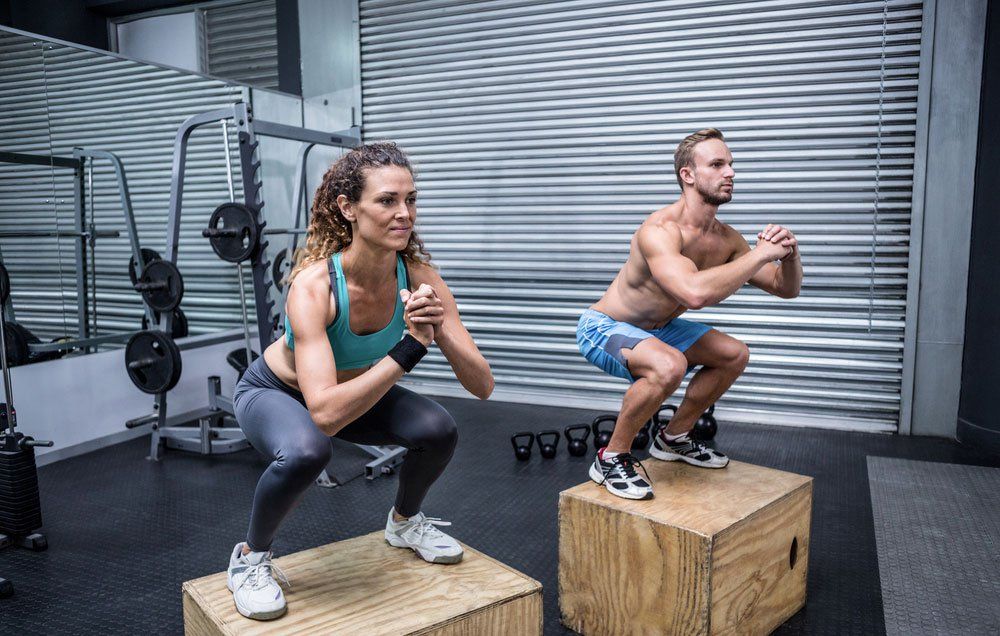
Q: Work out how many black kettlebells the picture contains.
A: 7